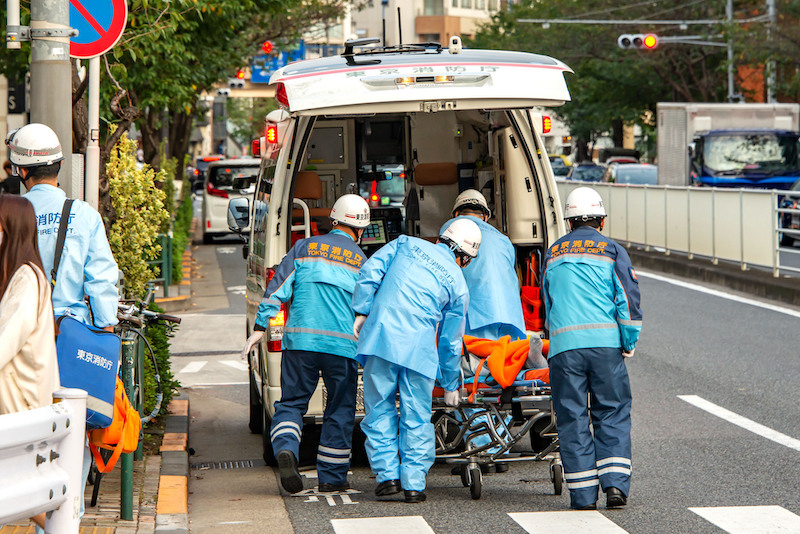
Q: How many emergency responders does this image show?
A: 5